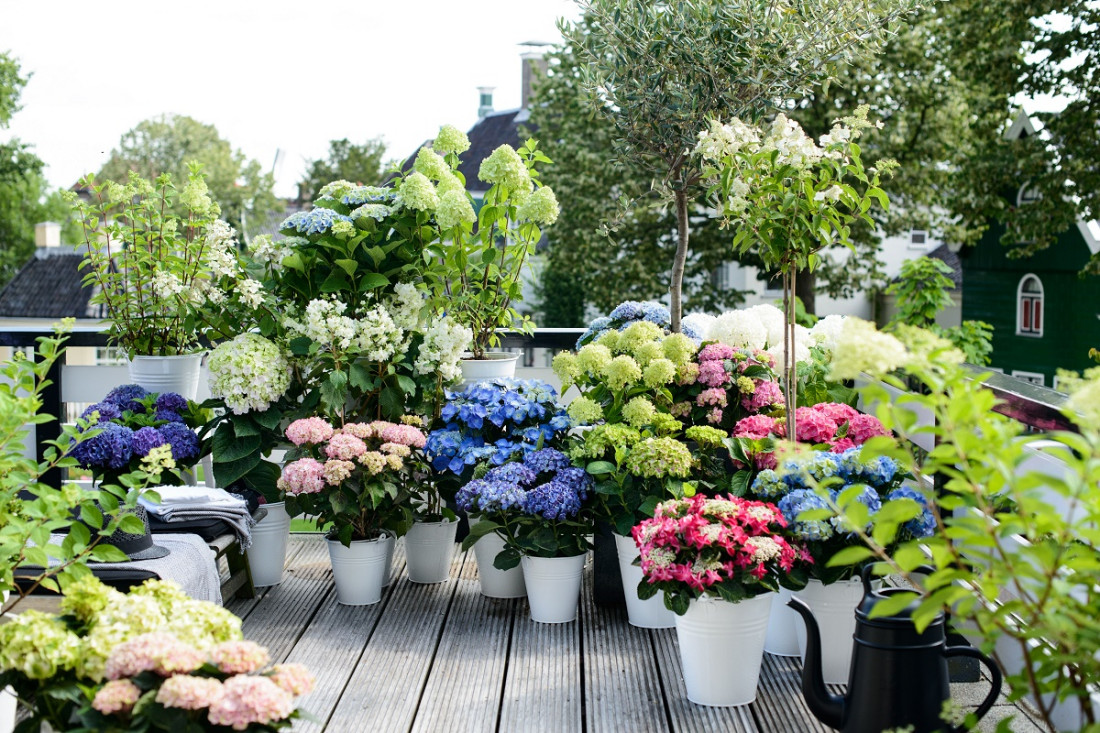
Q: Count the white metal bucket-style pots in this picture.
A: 12